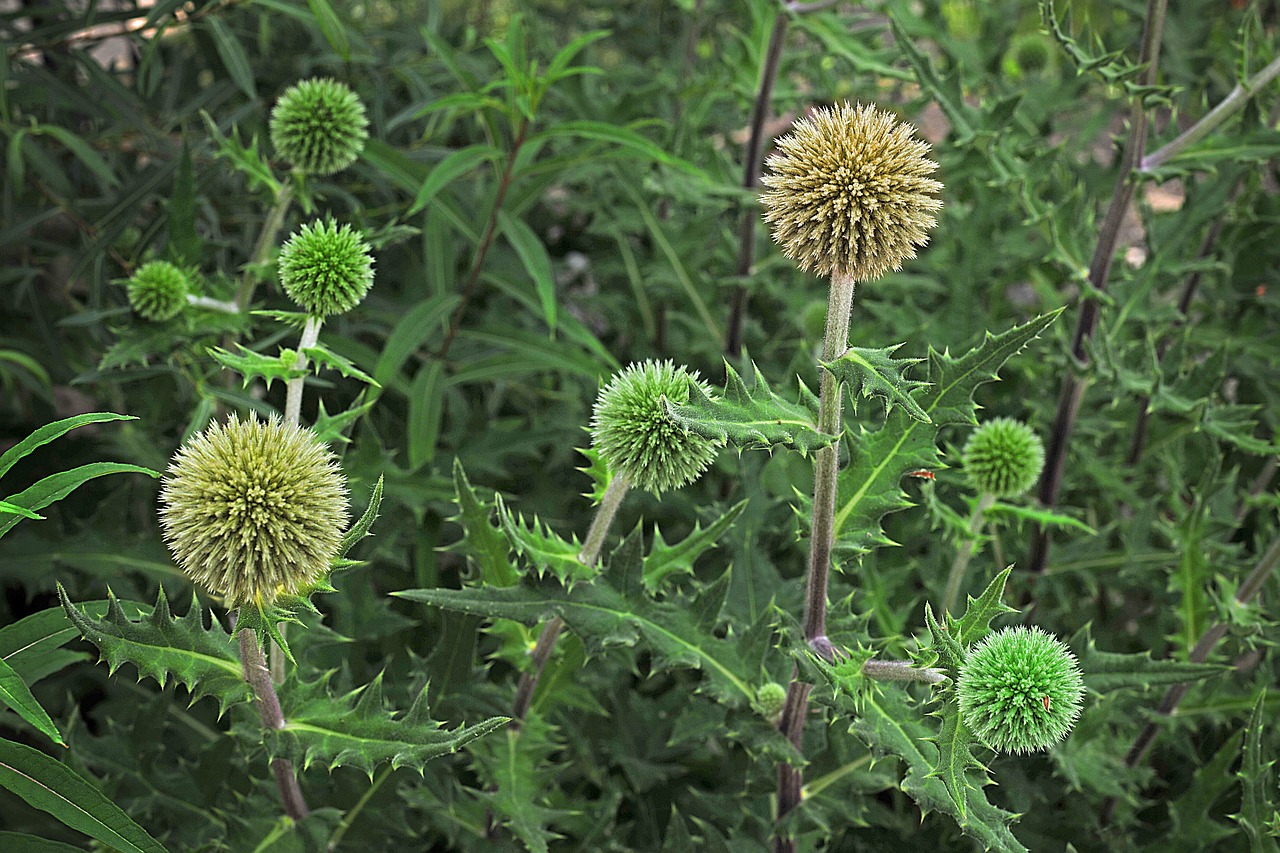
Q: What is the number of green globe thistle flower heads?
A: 6